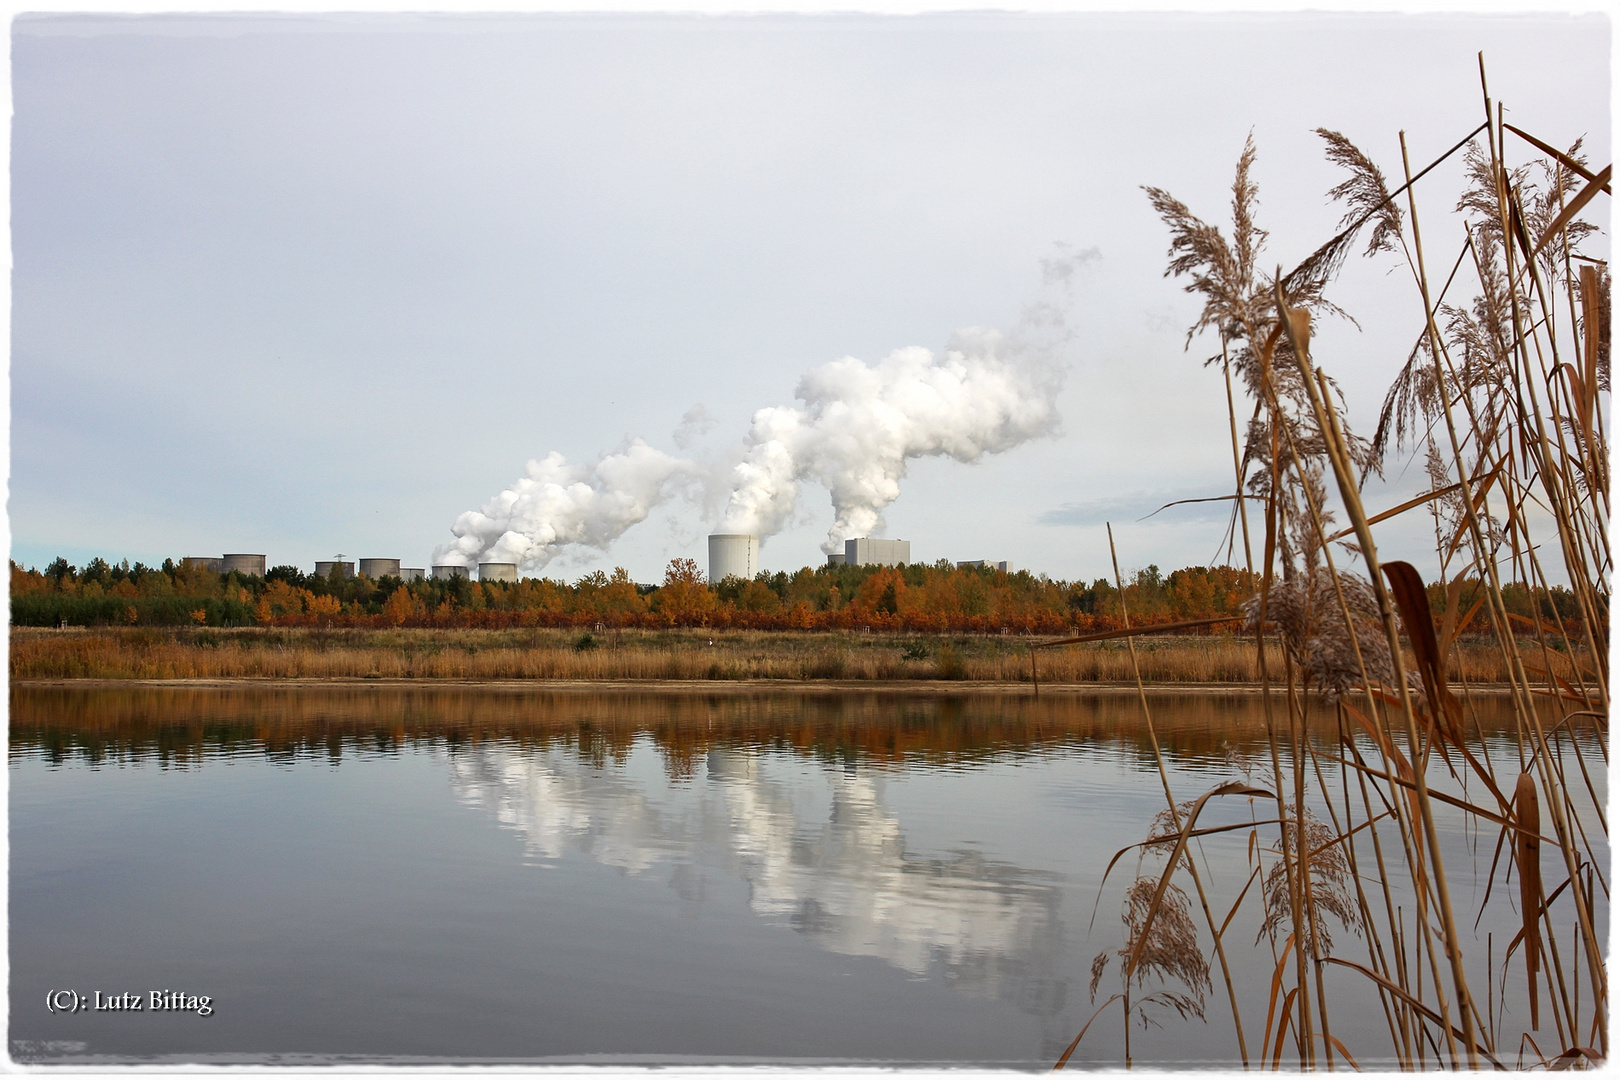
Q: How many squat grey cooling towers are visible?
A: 7